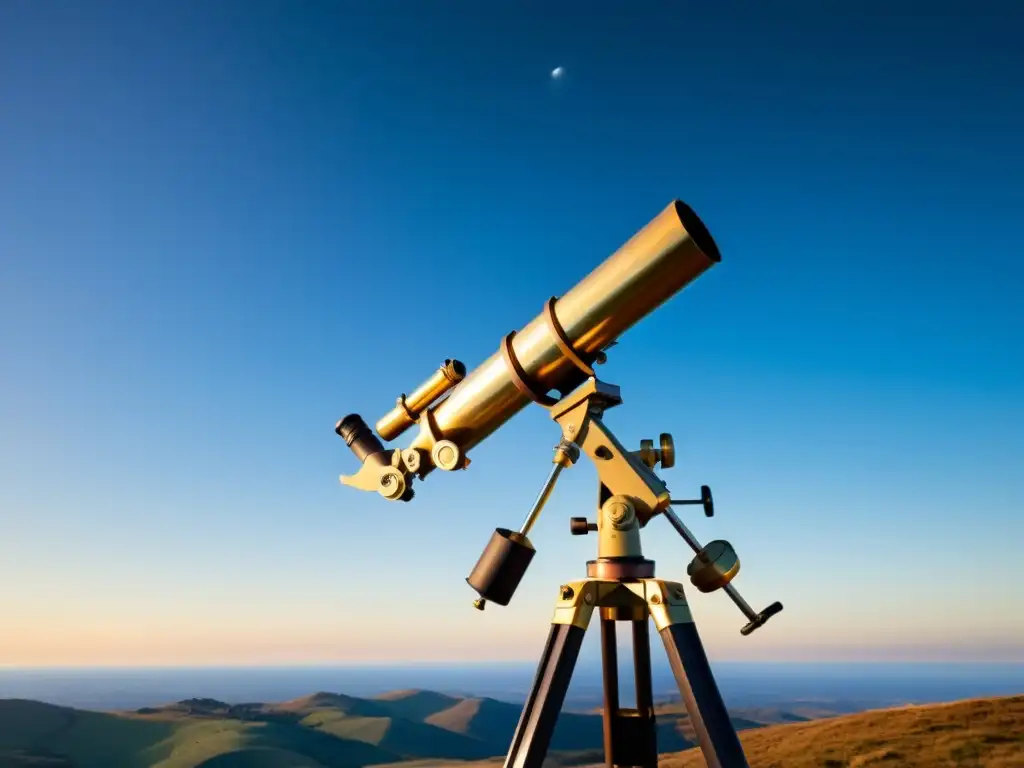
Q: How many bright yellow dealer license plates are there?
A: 0